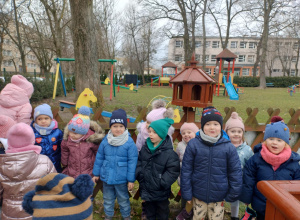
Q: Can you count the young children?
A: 13